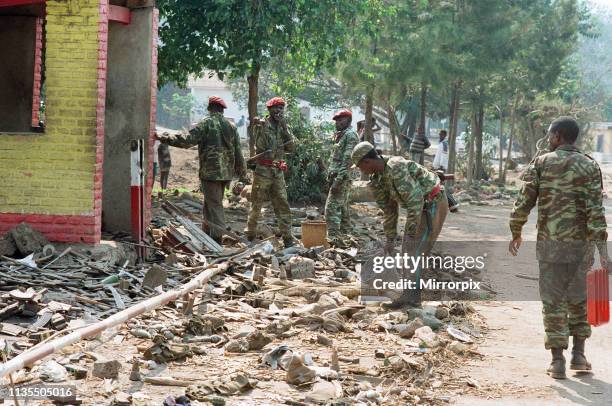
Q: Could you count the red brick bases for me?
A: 1